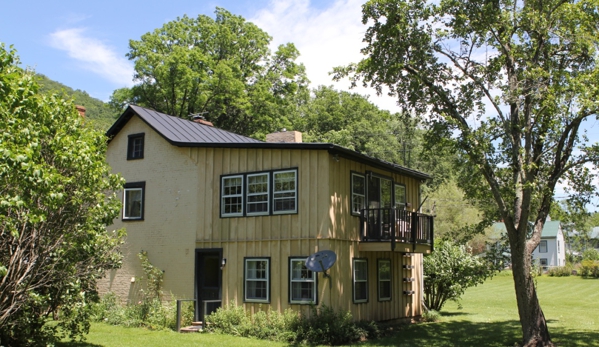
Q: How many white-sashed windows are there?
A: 10